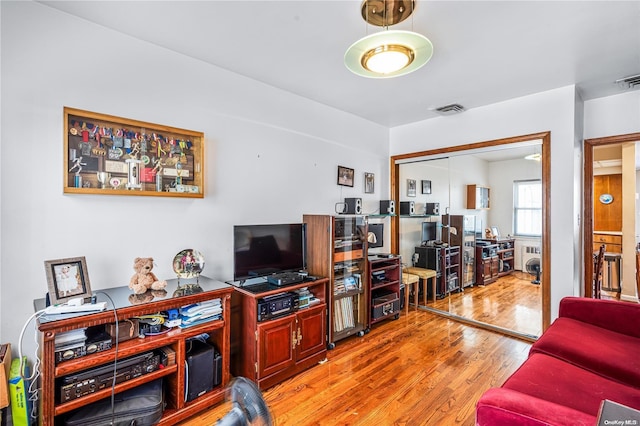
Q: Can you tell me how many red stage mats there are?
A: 0